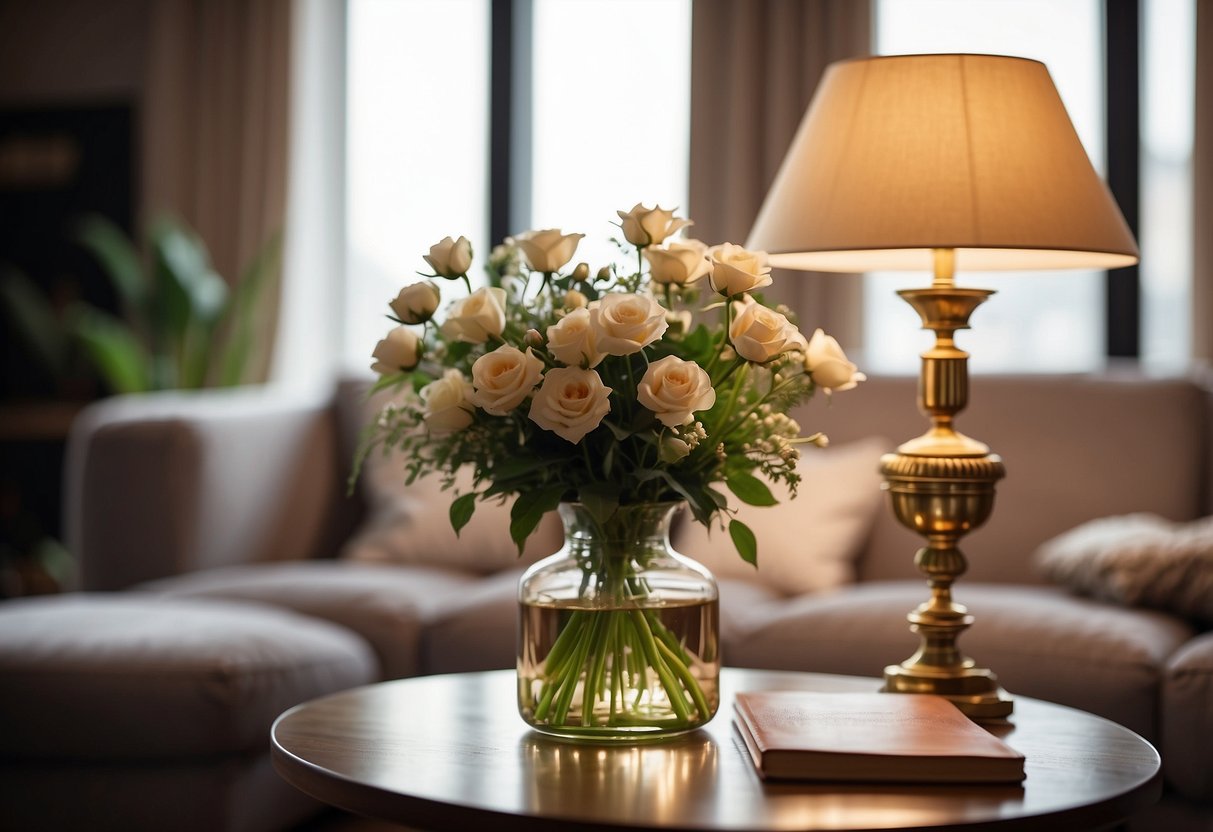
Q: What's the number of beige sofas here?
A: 1